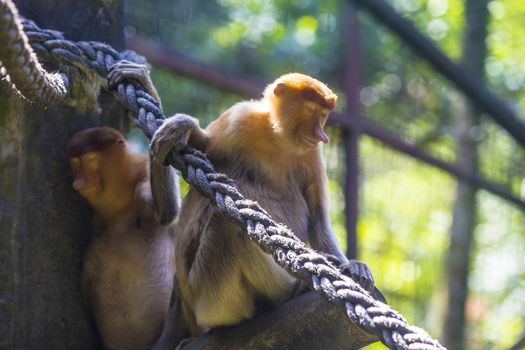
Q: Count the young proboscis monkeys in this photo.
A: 2